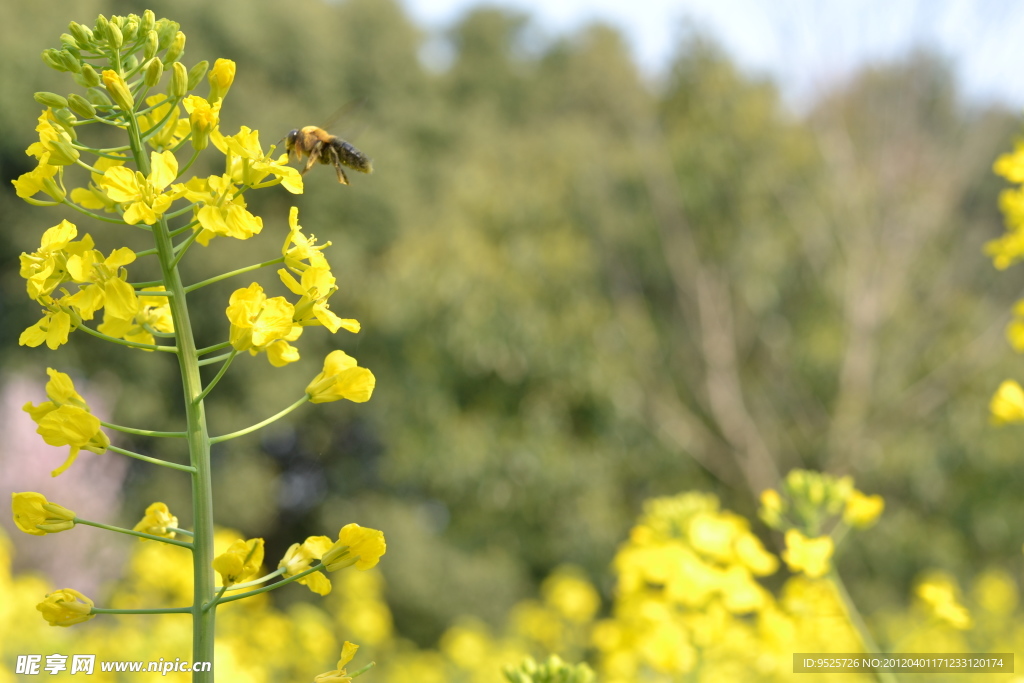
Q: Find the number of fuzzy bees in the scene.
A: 1